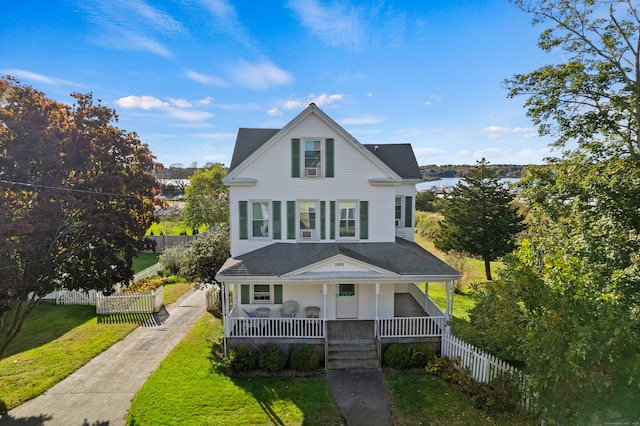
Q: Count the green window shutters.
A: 11